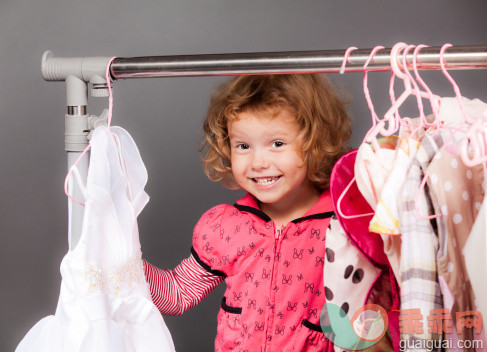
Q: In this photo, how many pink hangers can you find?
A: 7